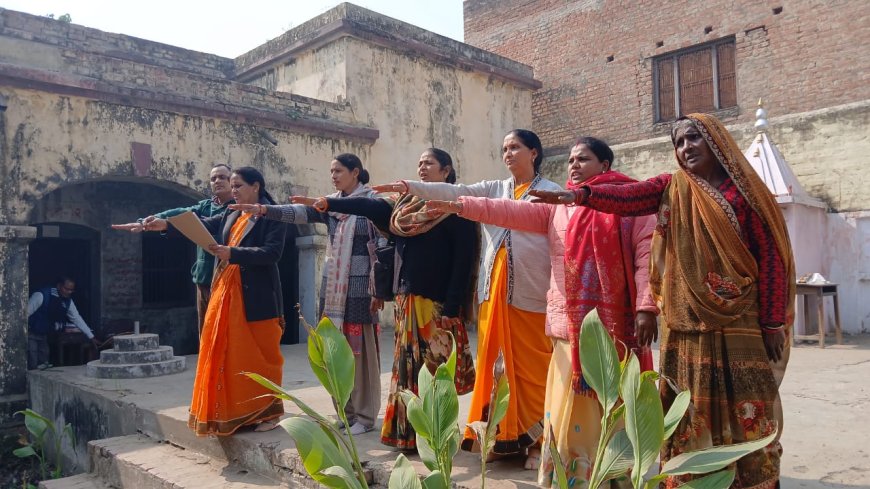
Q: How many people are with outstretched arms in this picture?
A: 7